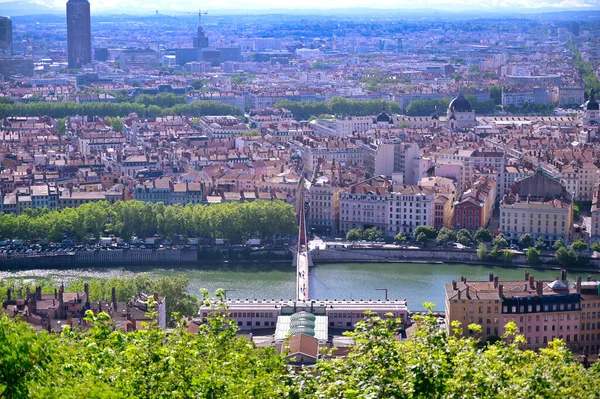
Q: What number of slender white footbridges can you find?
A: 1